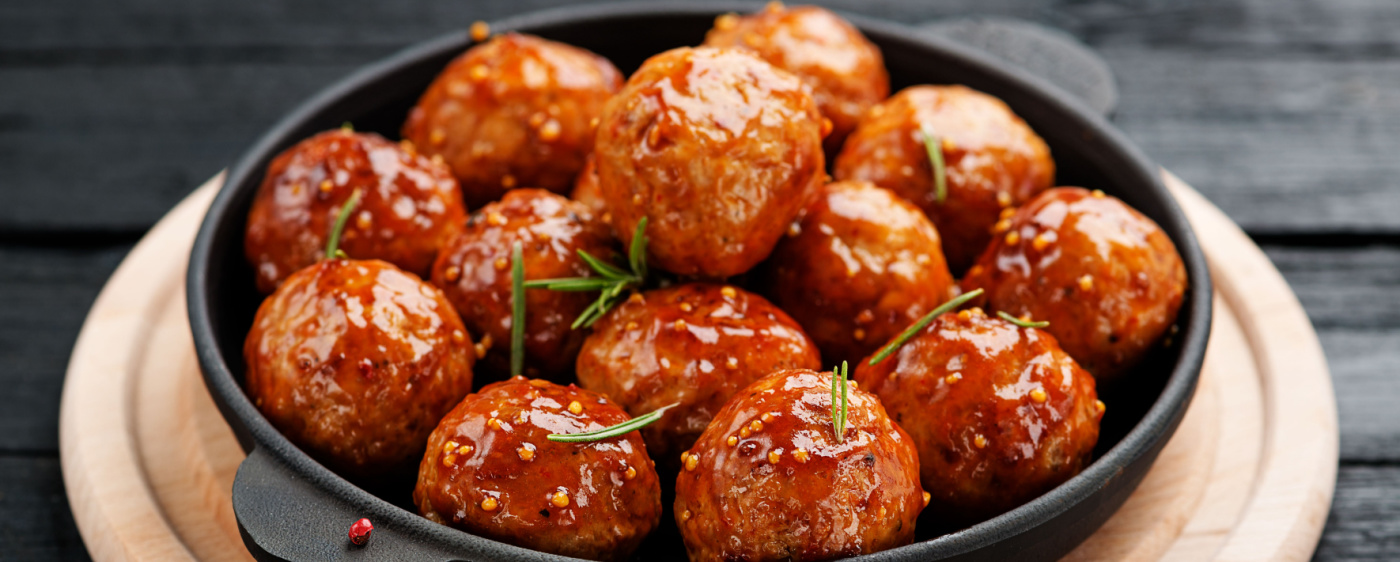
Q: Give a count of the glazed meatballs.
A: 14